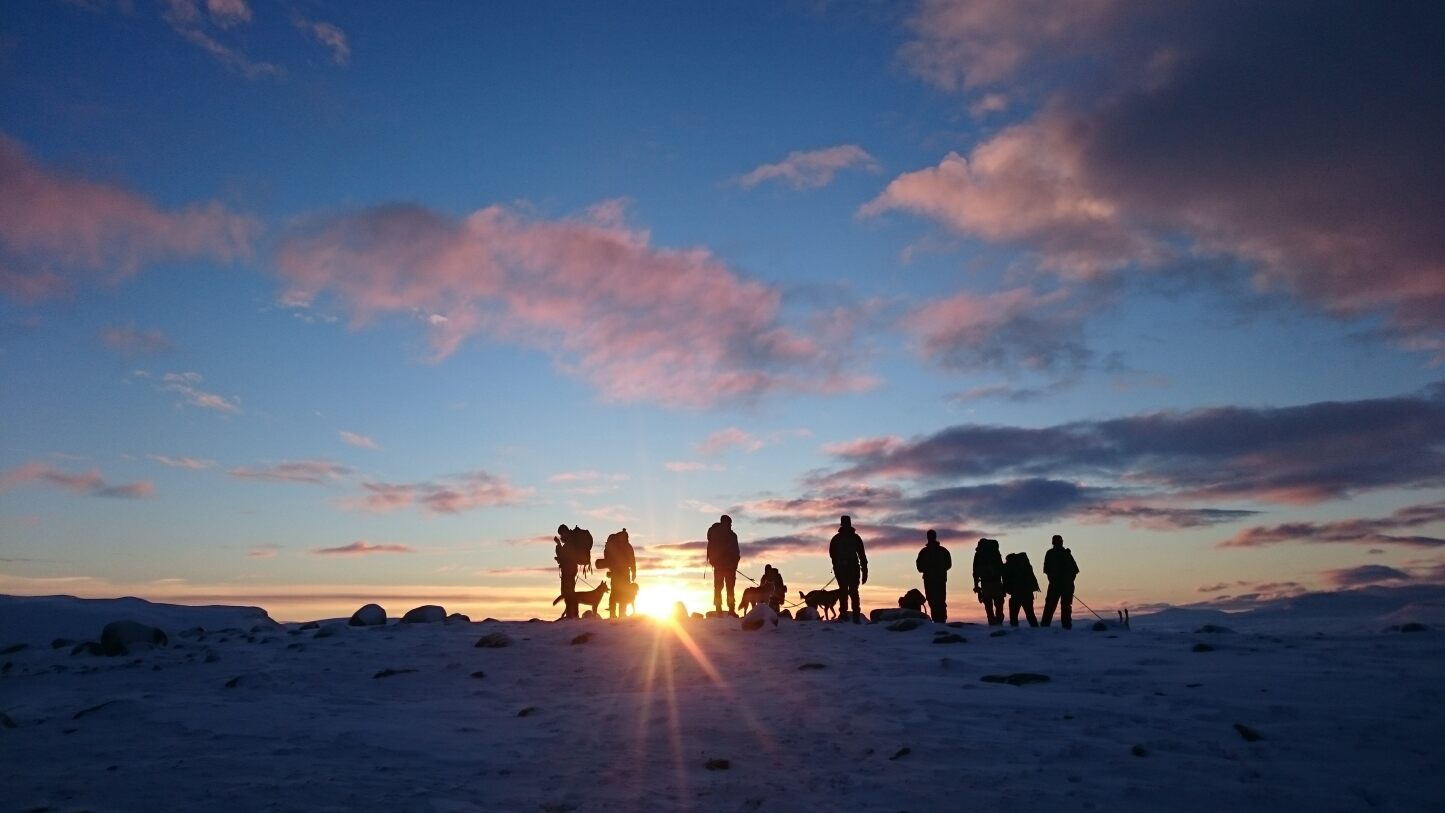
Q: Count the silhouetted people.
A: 9